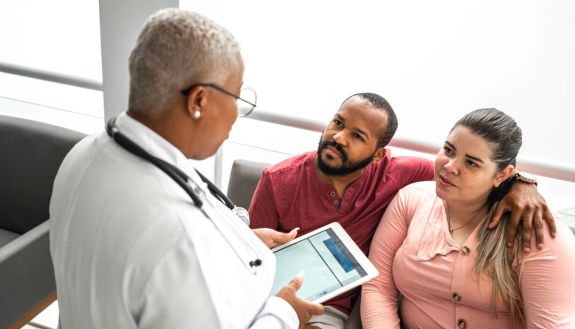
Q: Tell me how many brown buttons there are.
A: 3